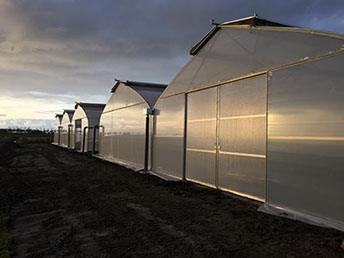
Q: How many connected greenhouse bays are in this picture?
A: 5